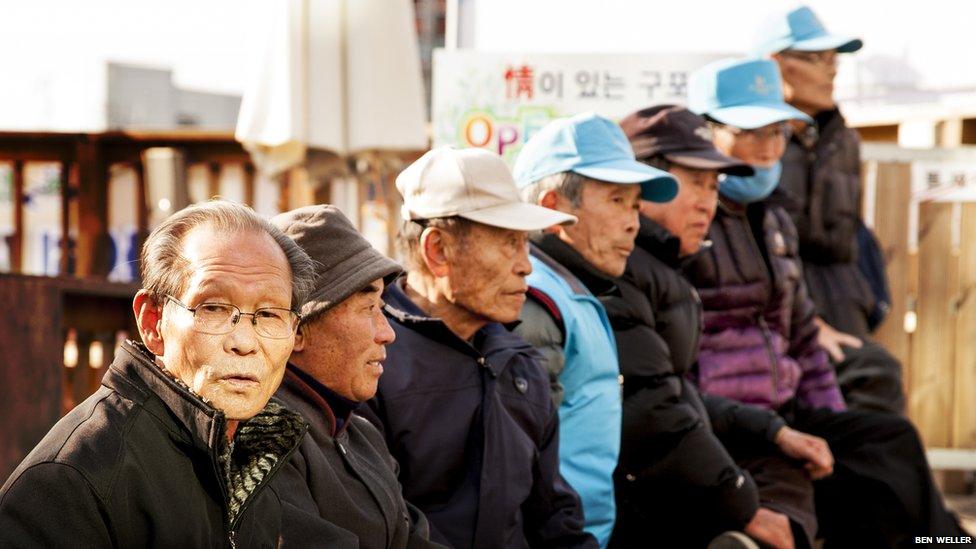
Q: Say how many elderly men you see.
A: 7